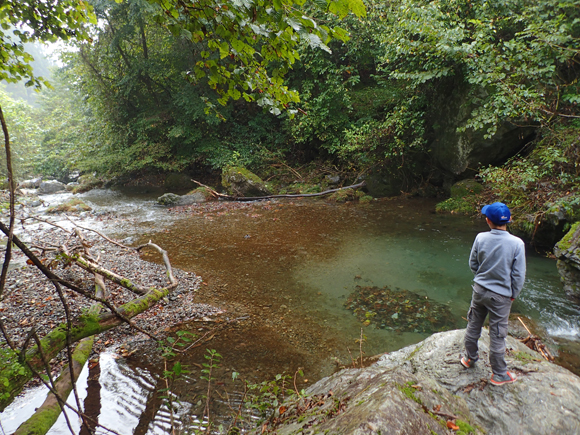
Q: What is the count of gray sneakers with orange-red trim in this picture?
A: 2